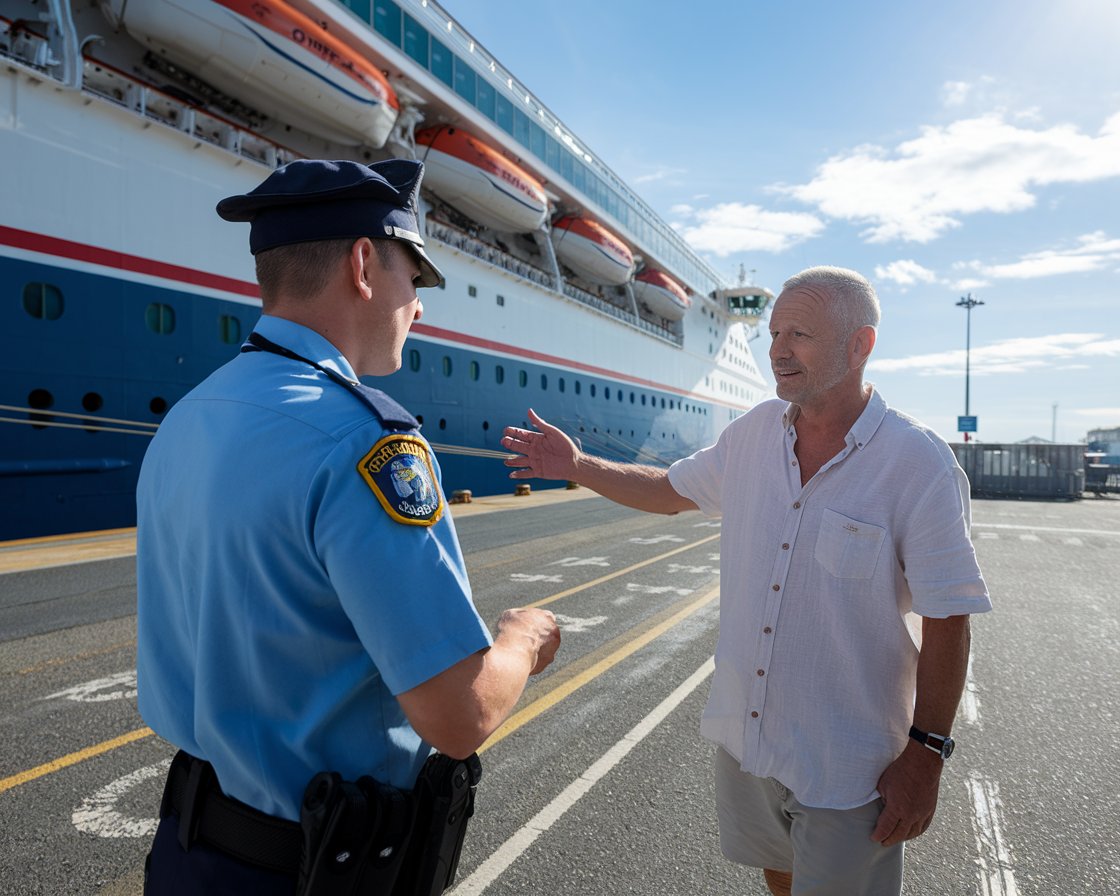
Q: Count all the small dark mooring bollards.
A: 3